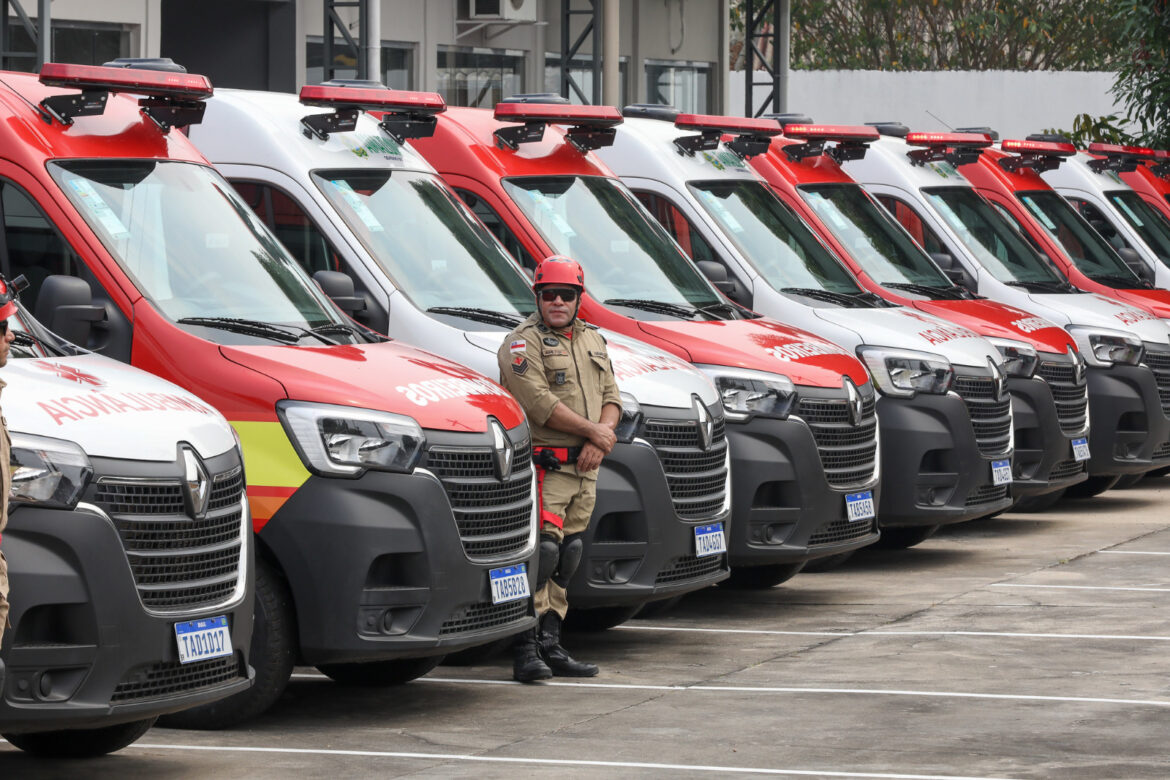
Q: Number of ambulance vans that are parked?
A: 10